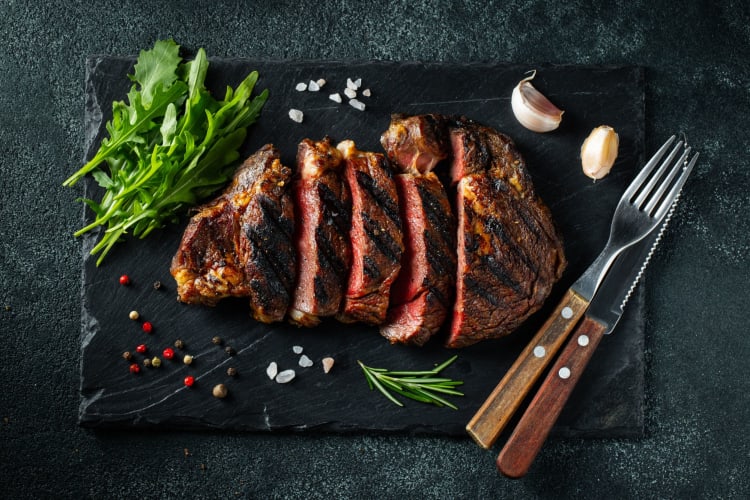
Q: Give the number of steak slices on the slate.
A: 5